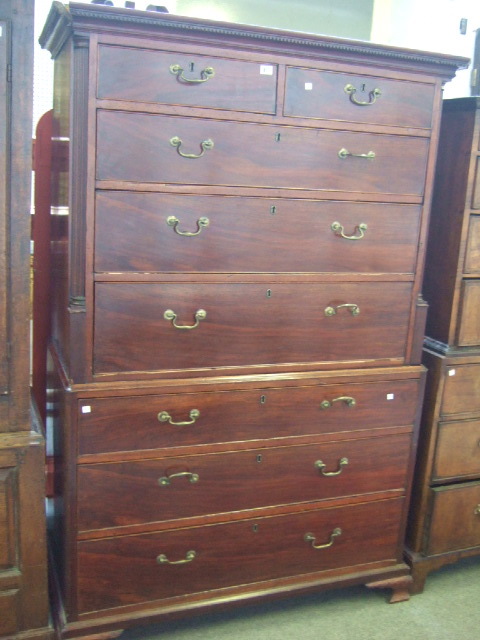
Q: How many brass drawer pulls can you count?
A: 14